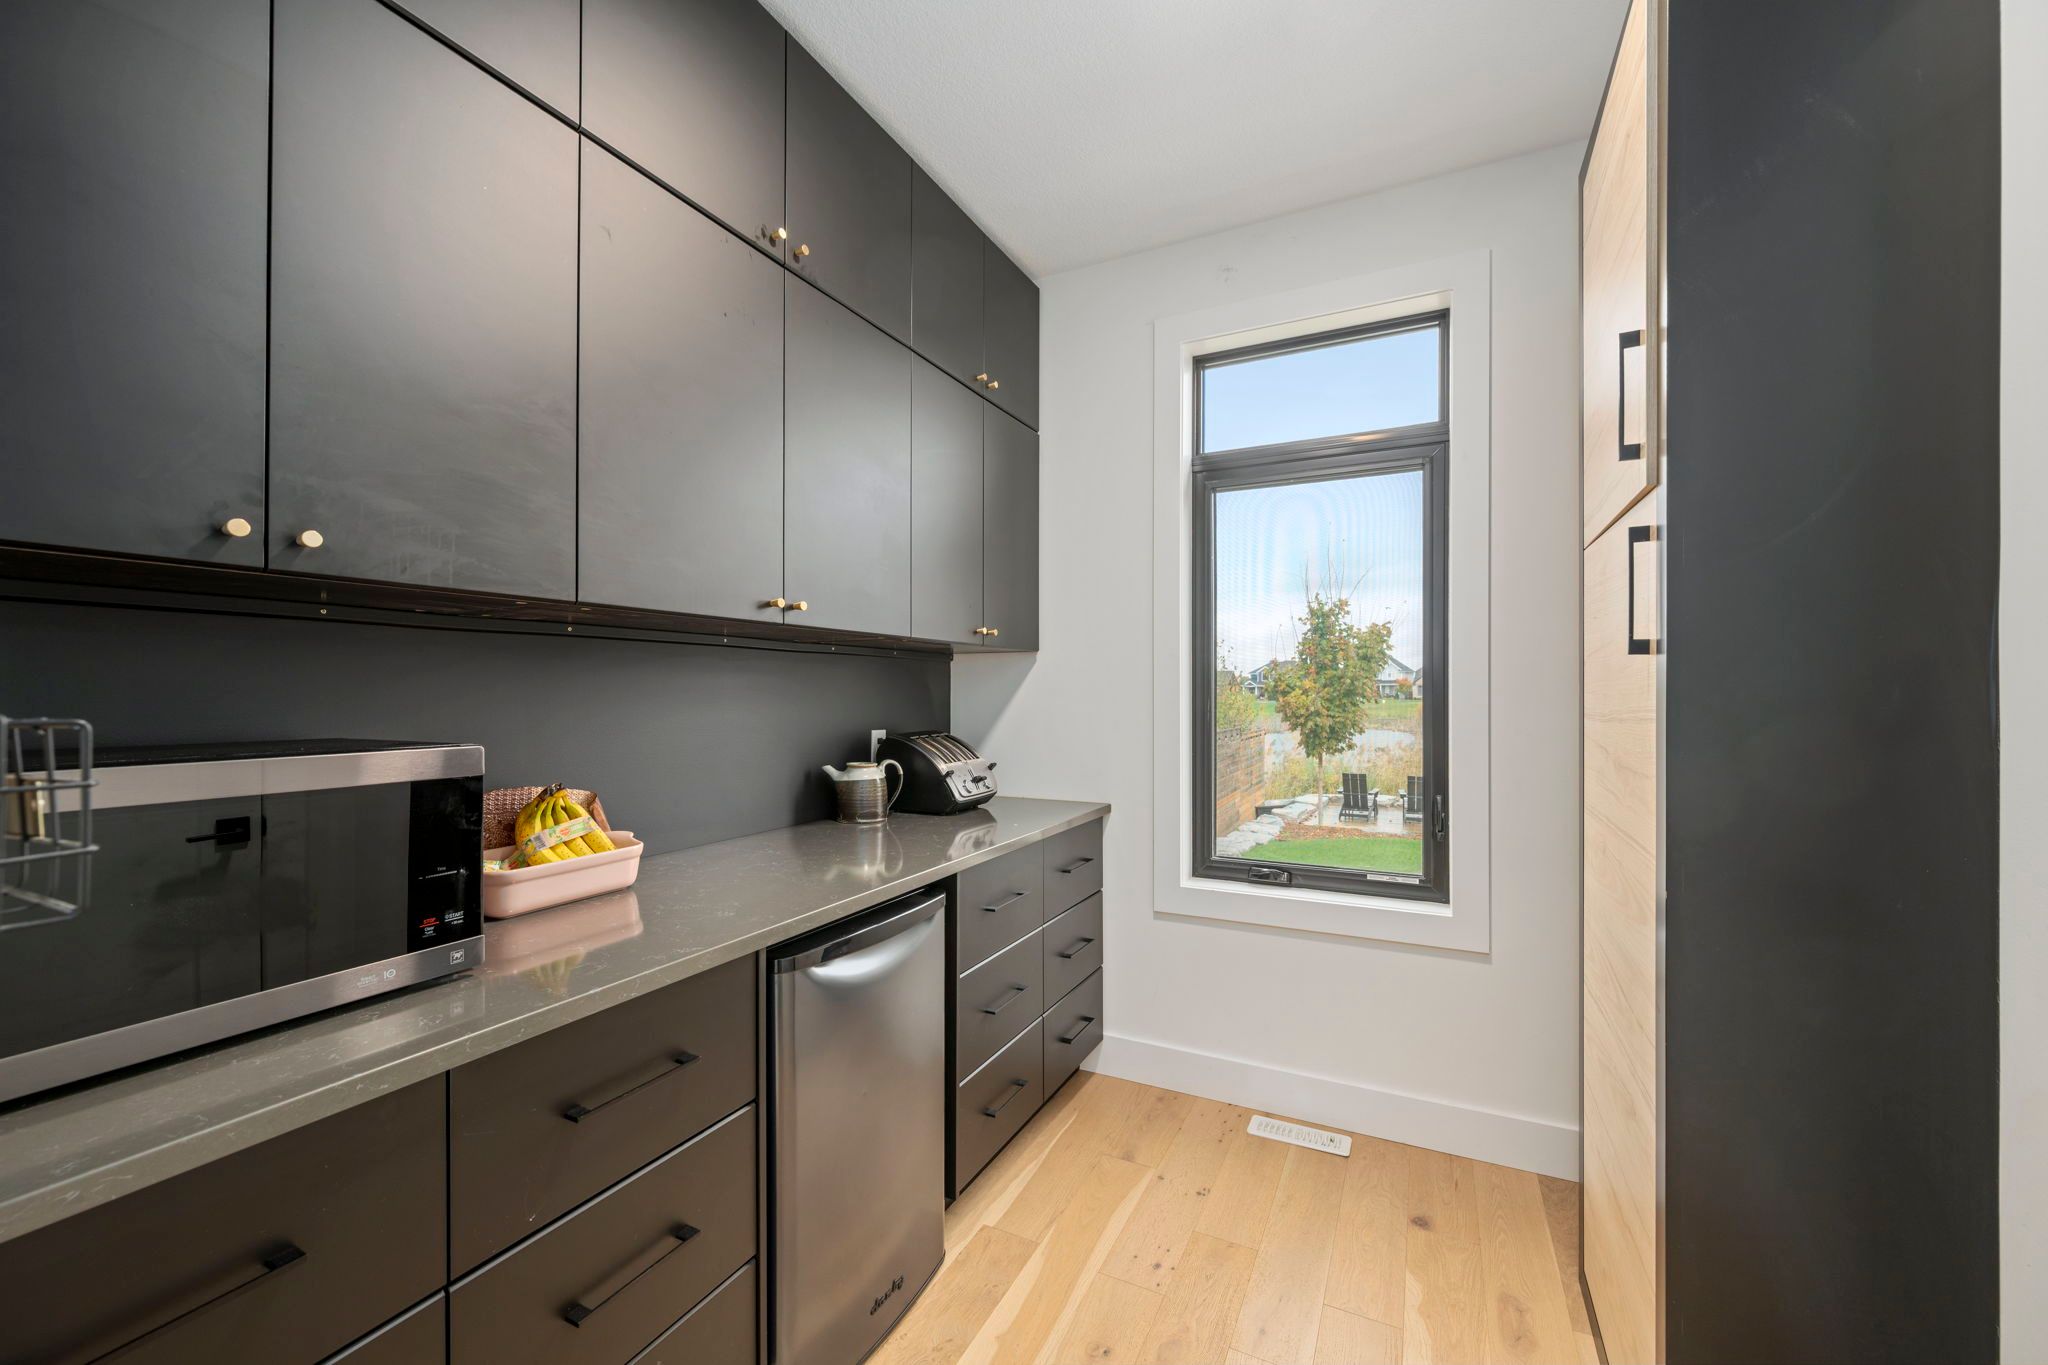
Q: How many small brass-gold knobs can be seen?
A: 10